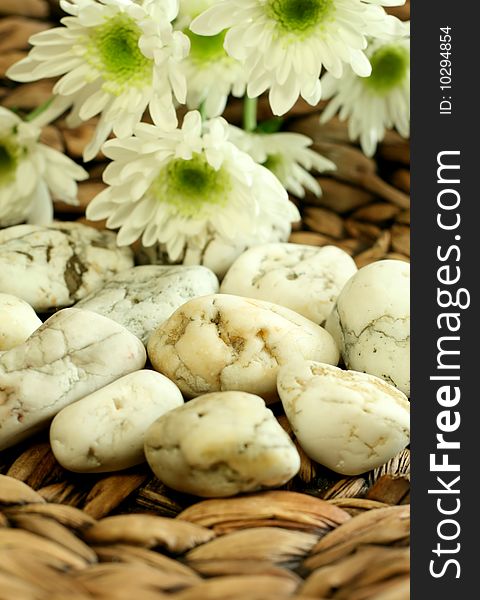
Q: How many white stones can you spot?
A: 11